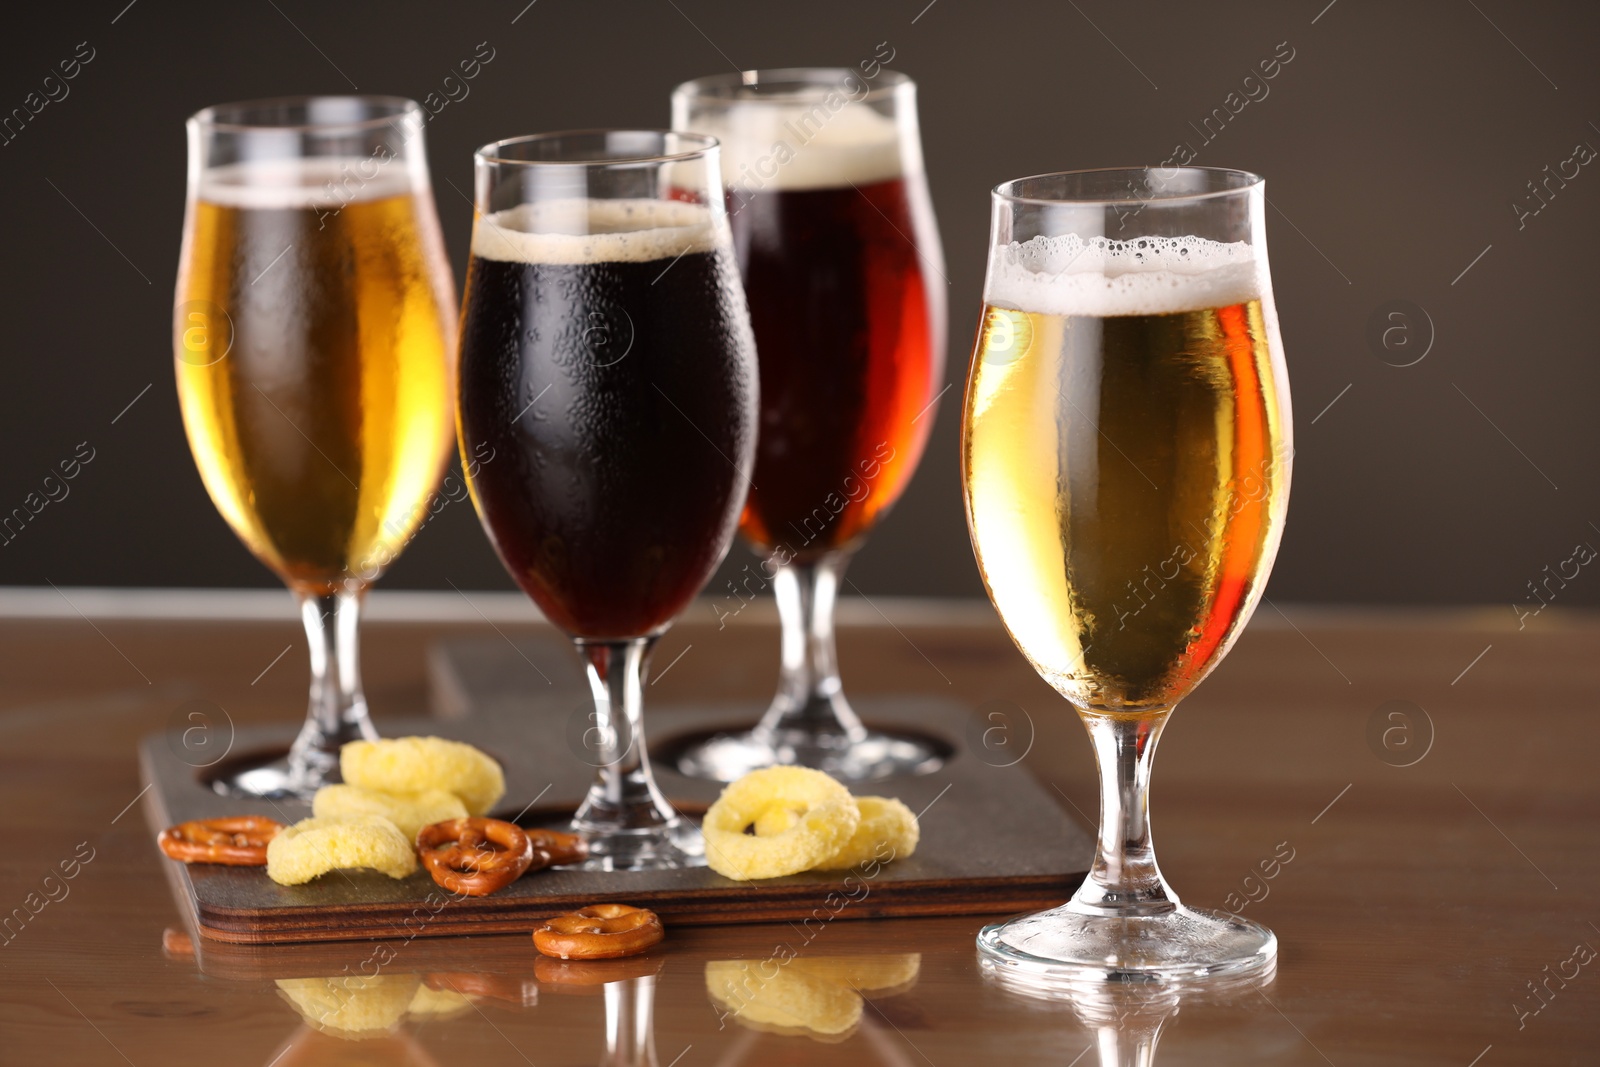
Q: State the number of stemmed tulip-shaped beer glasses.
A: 4